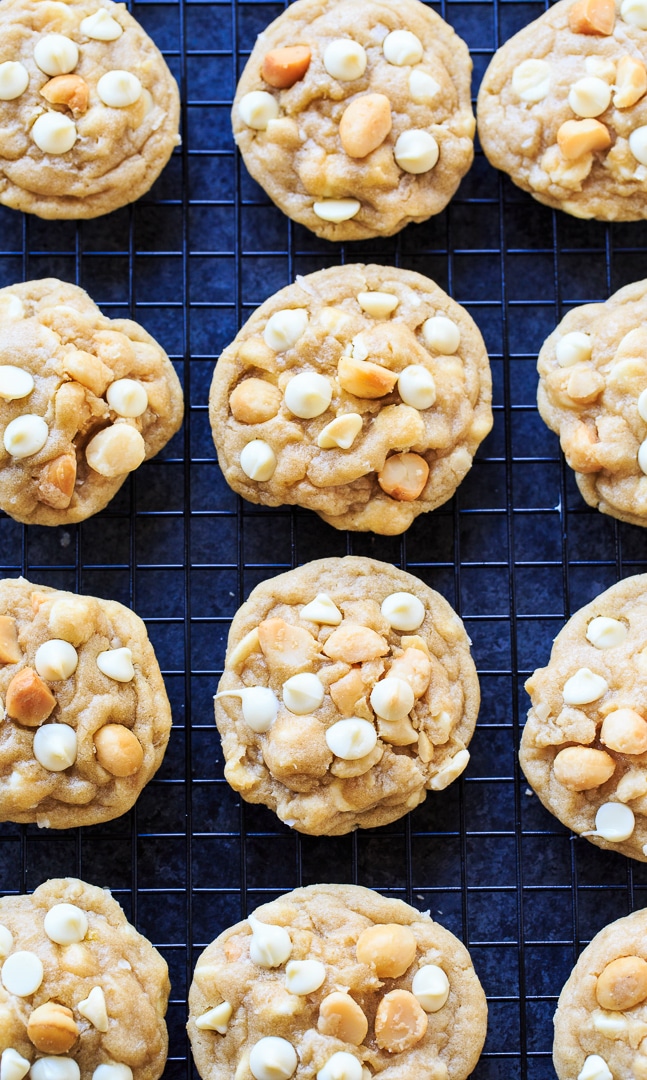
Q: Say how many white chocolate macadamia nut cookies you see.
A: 12